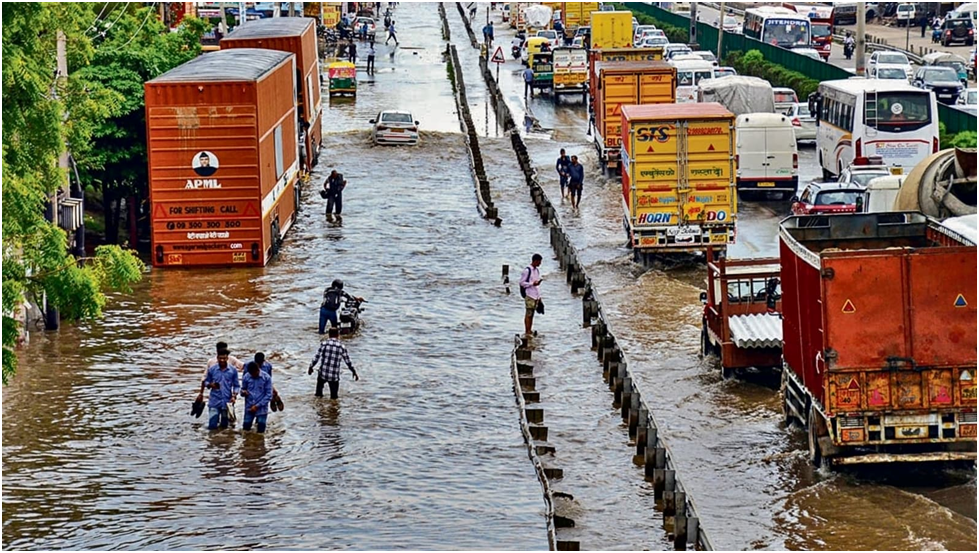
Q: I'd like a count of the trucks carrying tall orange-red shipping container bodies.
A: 2